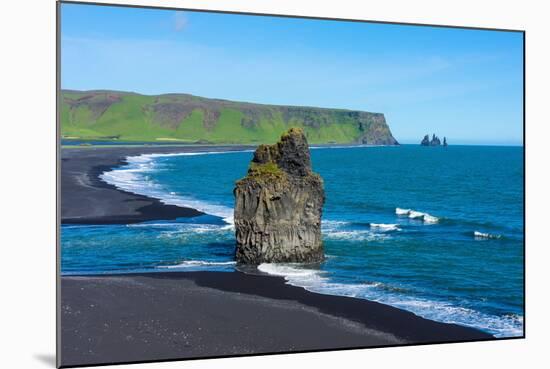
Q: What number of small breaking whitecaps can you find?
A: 3